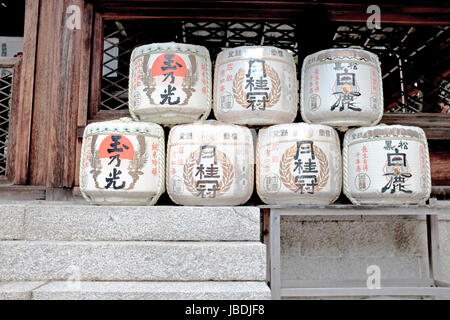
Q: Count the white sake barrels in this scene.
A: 7